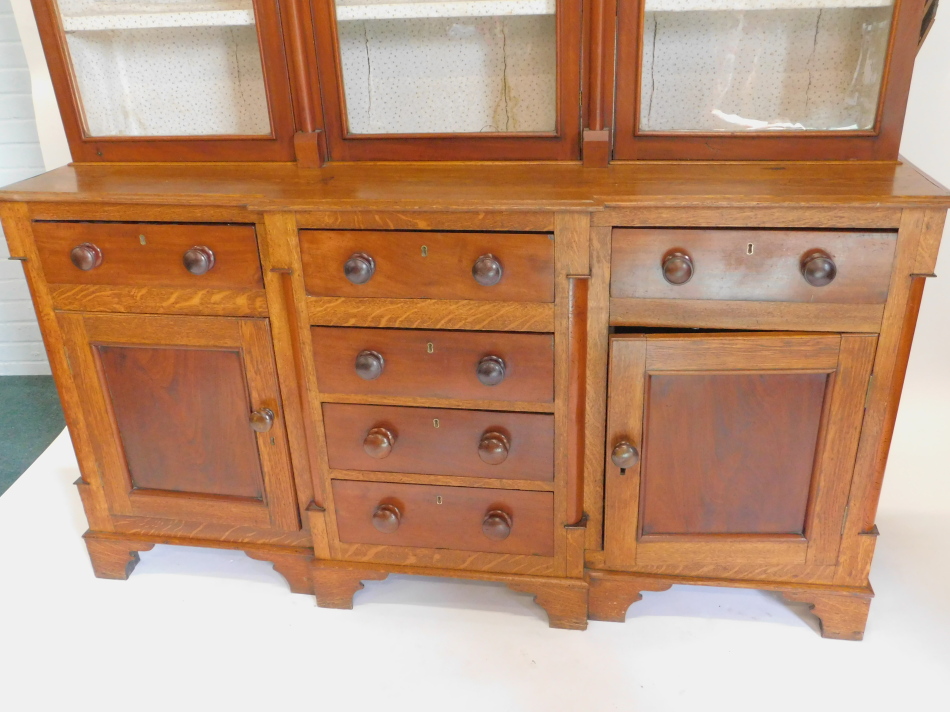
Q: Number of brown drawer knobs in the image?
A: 12